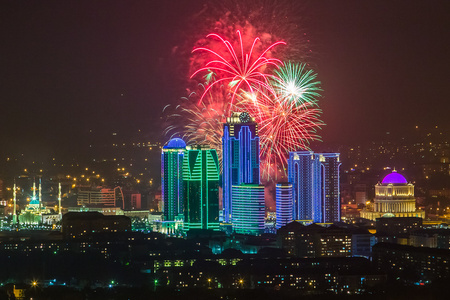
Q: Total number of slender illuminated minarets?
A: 4